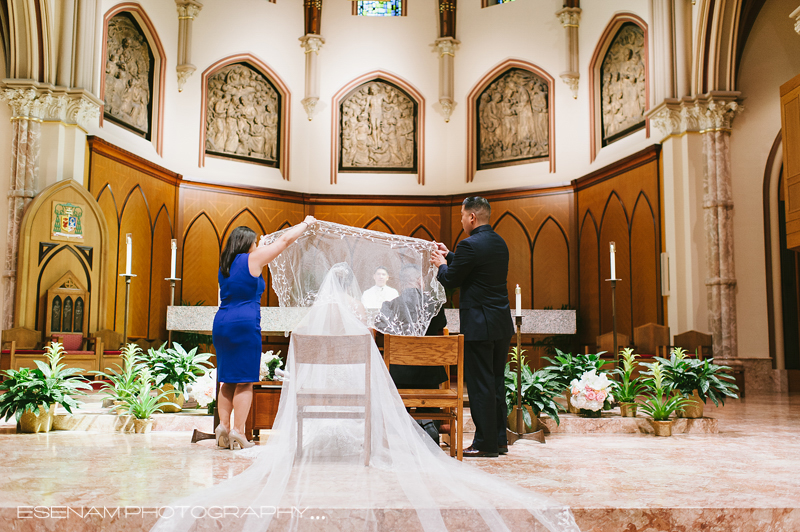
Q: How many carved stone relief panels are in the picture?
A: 5